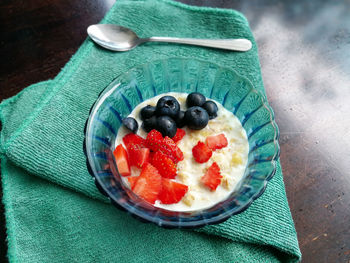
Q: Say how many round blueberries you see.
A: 9